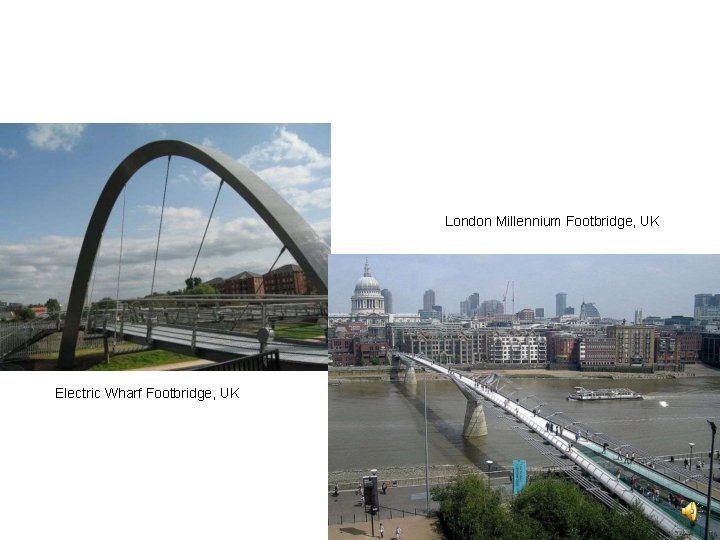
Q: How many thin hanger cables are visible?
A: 5